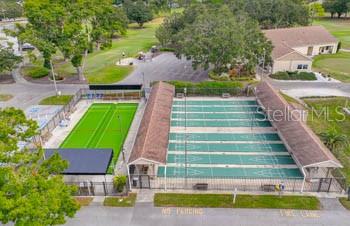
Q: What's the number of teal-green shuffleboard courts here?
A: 8